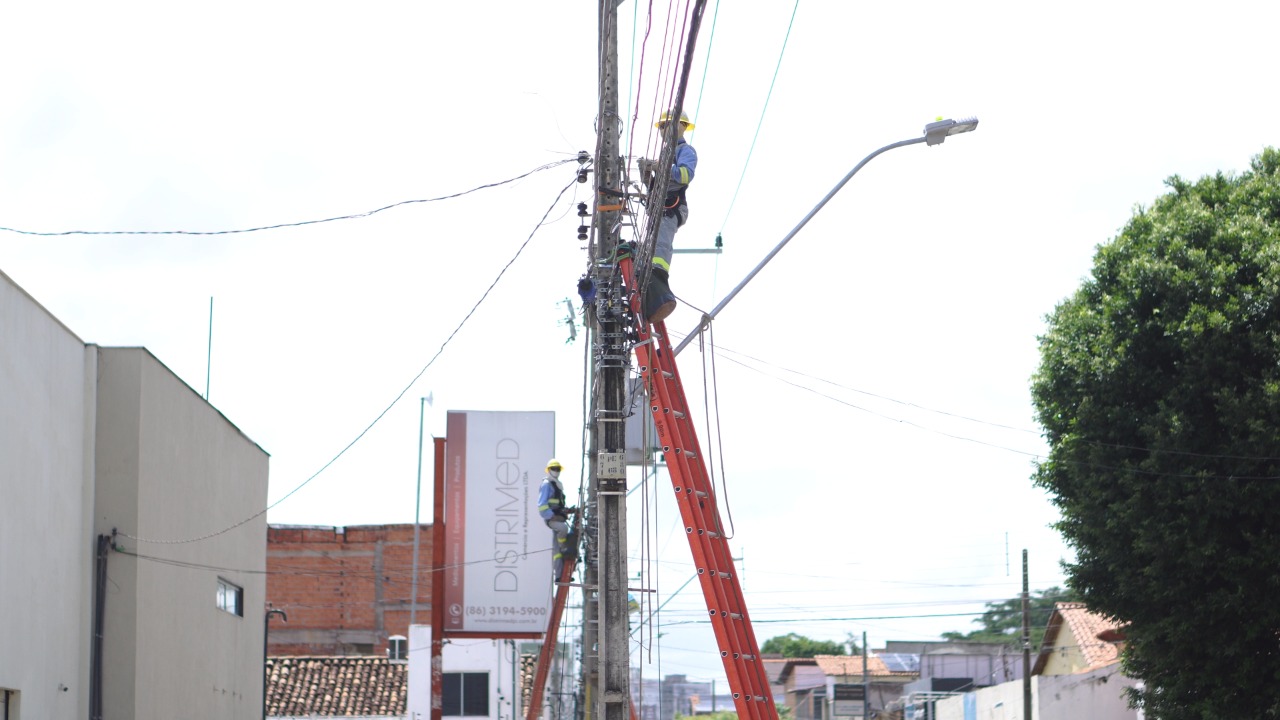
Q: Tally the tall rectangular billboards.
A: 1